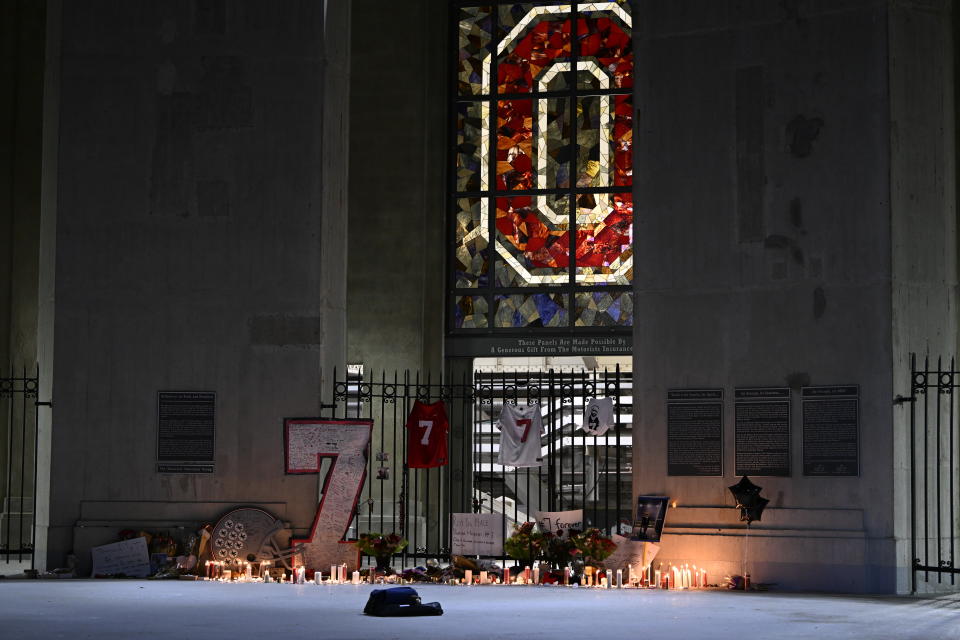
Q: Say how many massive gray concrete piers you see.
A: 2